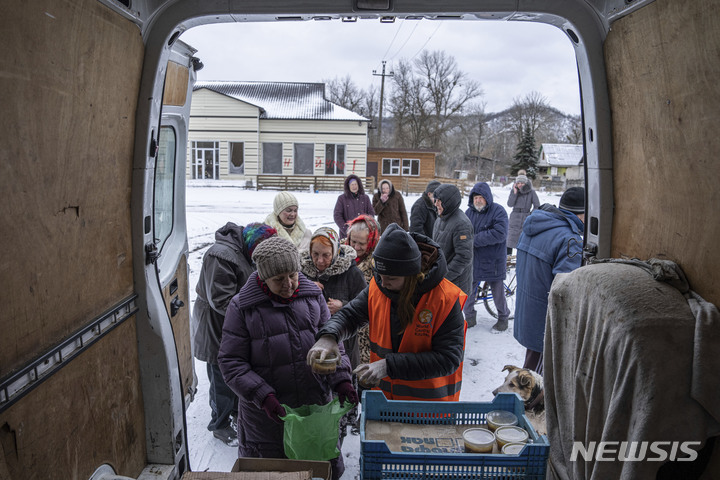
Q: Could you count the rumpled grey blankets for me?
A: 1